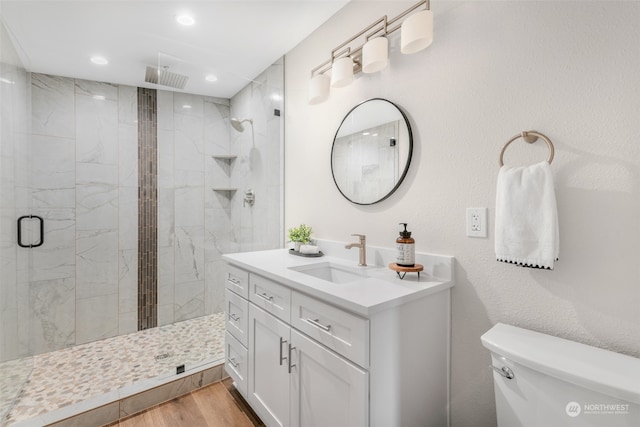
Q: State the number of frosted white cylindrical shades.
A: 4